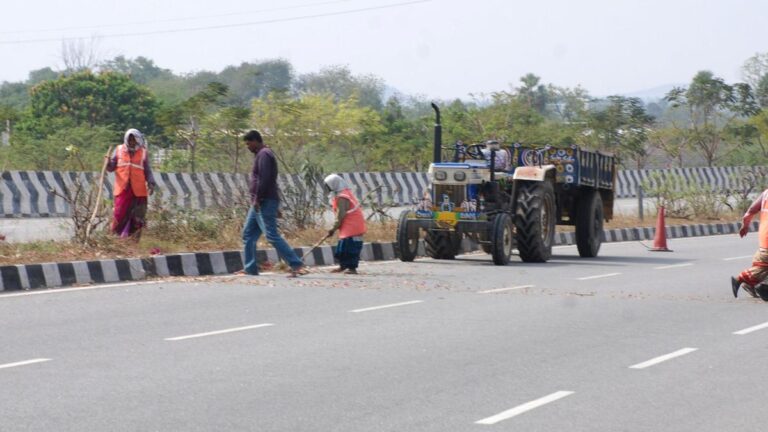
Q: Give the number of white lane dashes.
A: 10